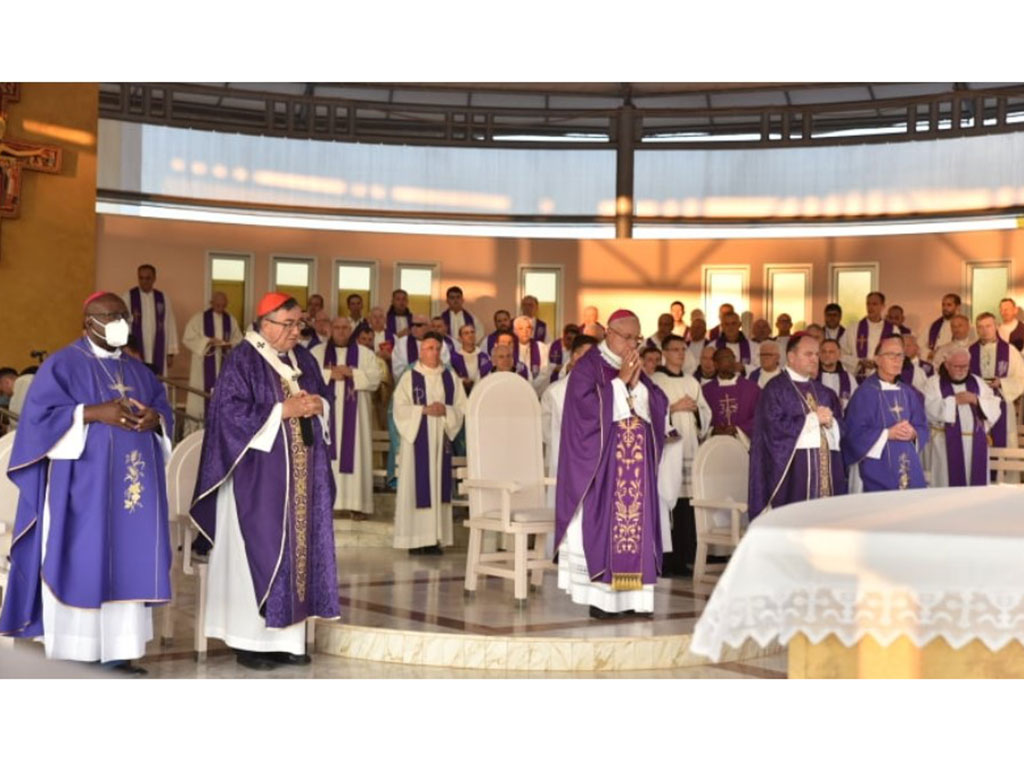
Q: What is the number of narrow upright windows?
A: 9